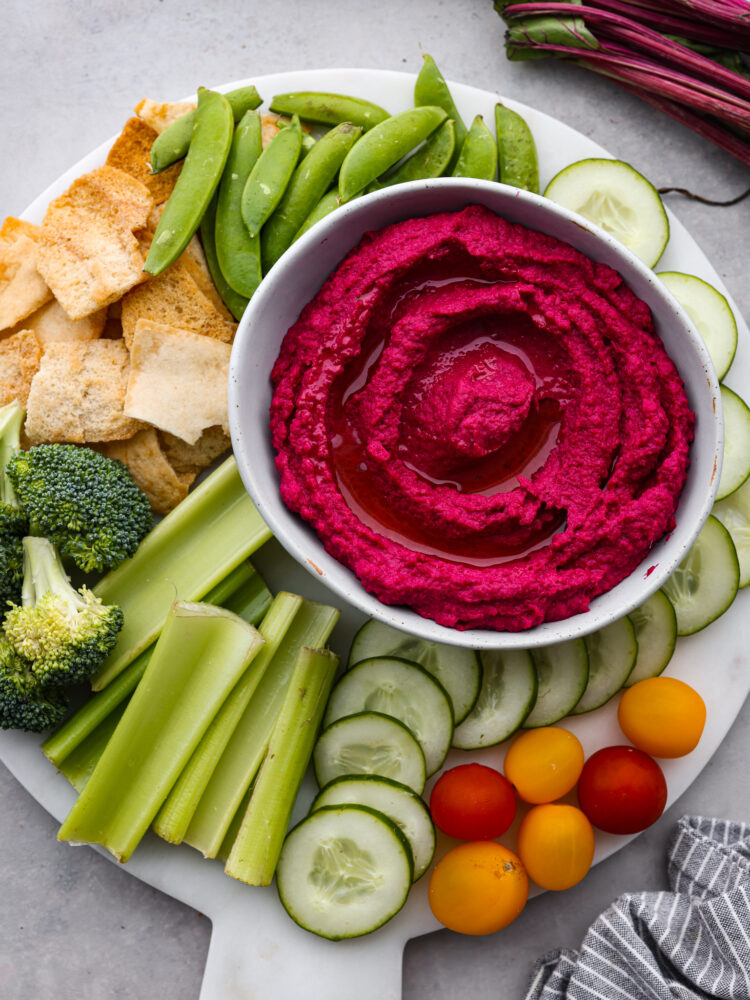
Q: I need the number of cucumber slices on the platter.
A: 14